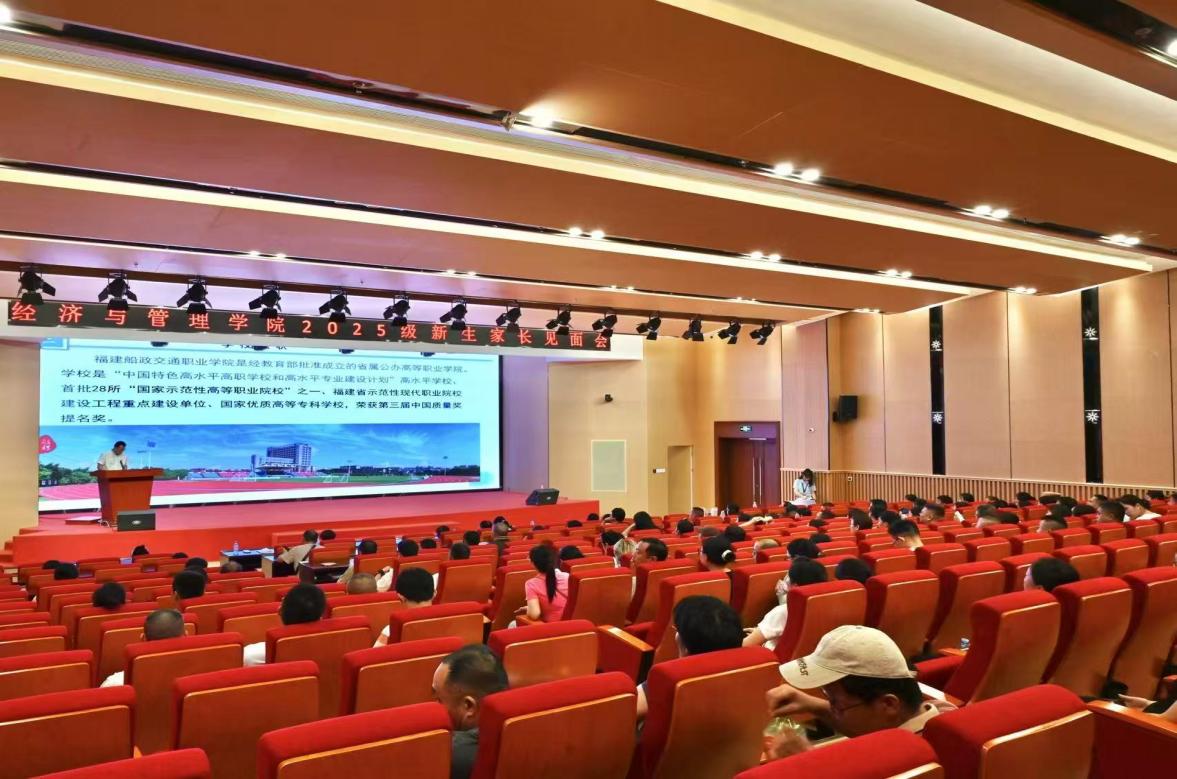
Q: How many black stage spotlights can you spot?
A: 14